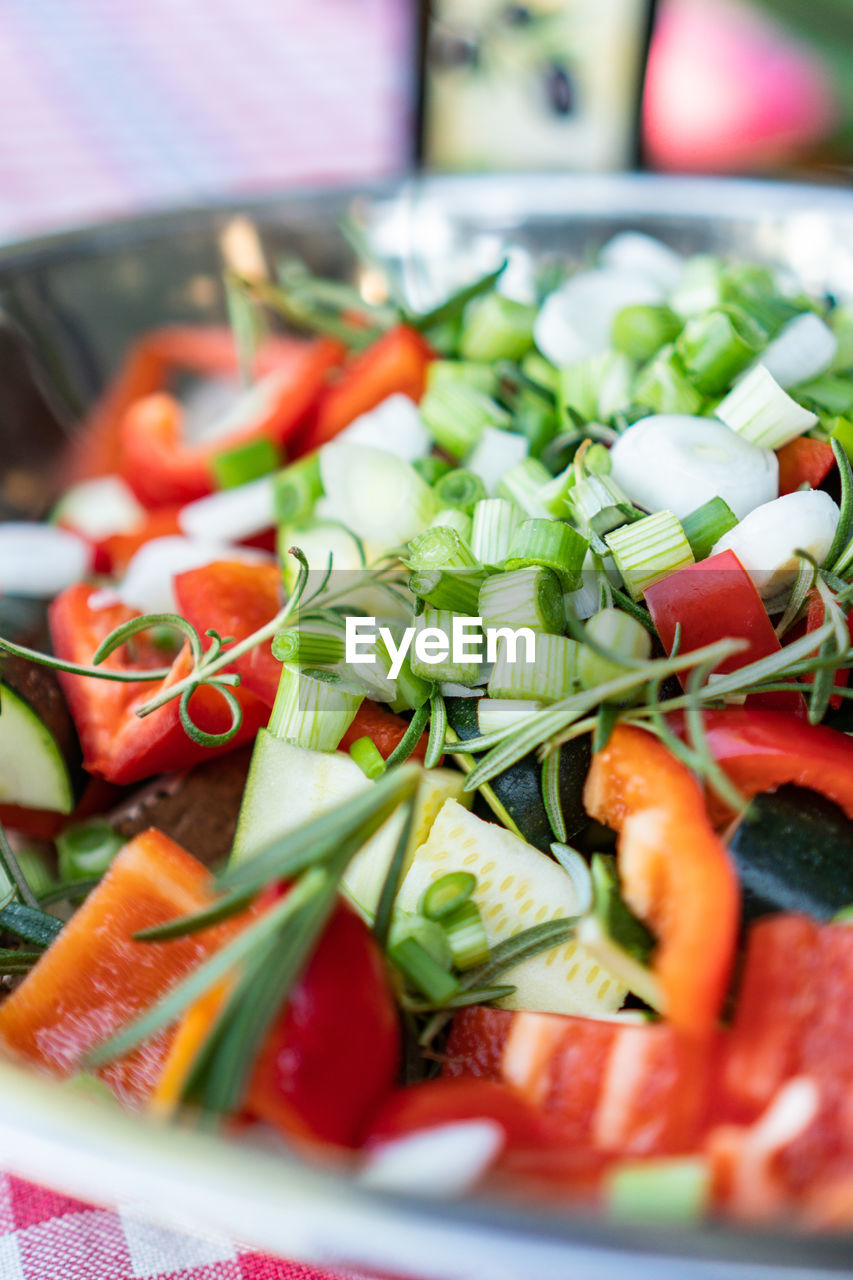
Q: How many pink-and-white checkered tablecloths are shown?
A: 1